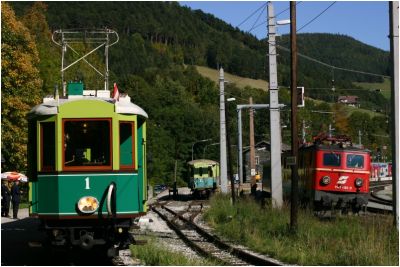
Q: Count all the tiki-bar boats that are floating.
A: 0